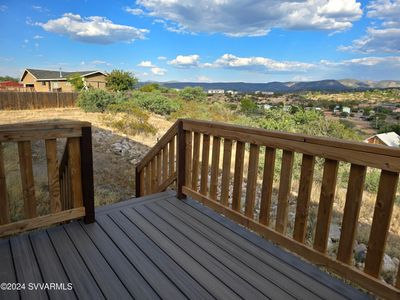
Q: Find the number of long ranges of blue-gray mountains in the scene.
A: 1